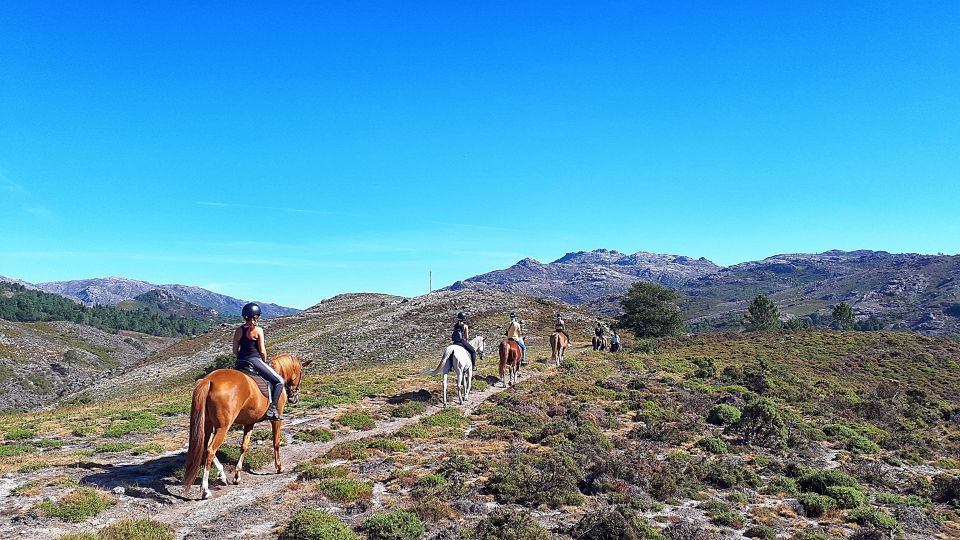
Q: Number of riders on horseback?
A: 6